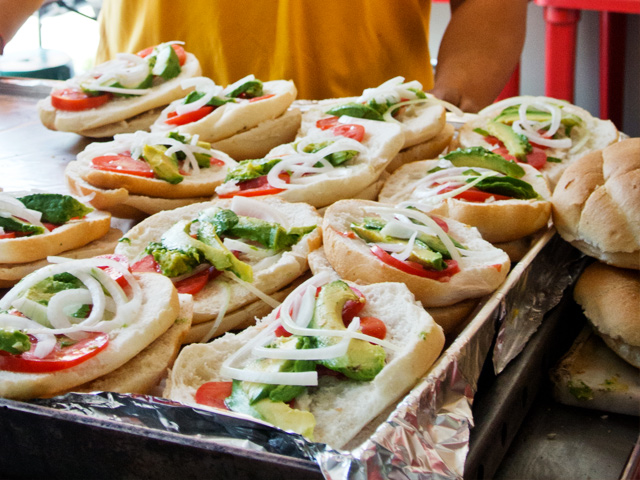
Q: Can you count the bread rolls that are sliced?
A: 12